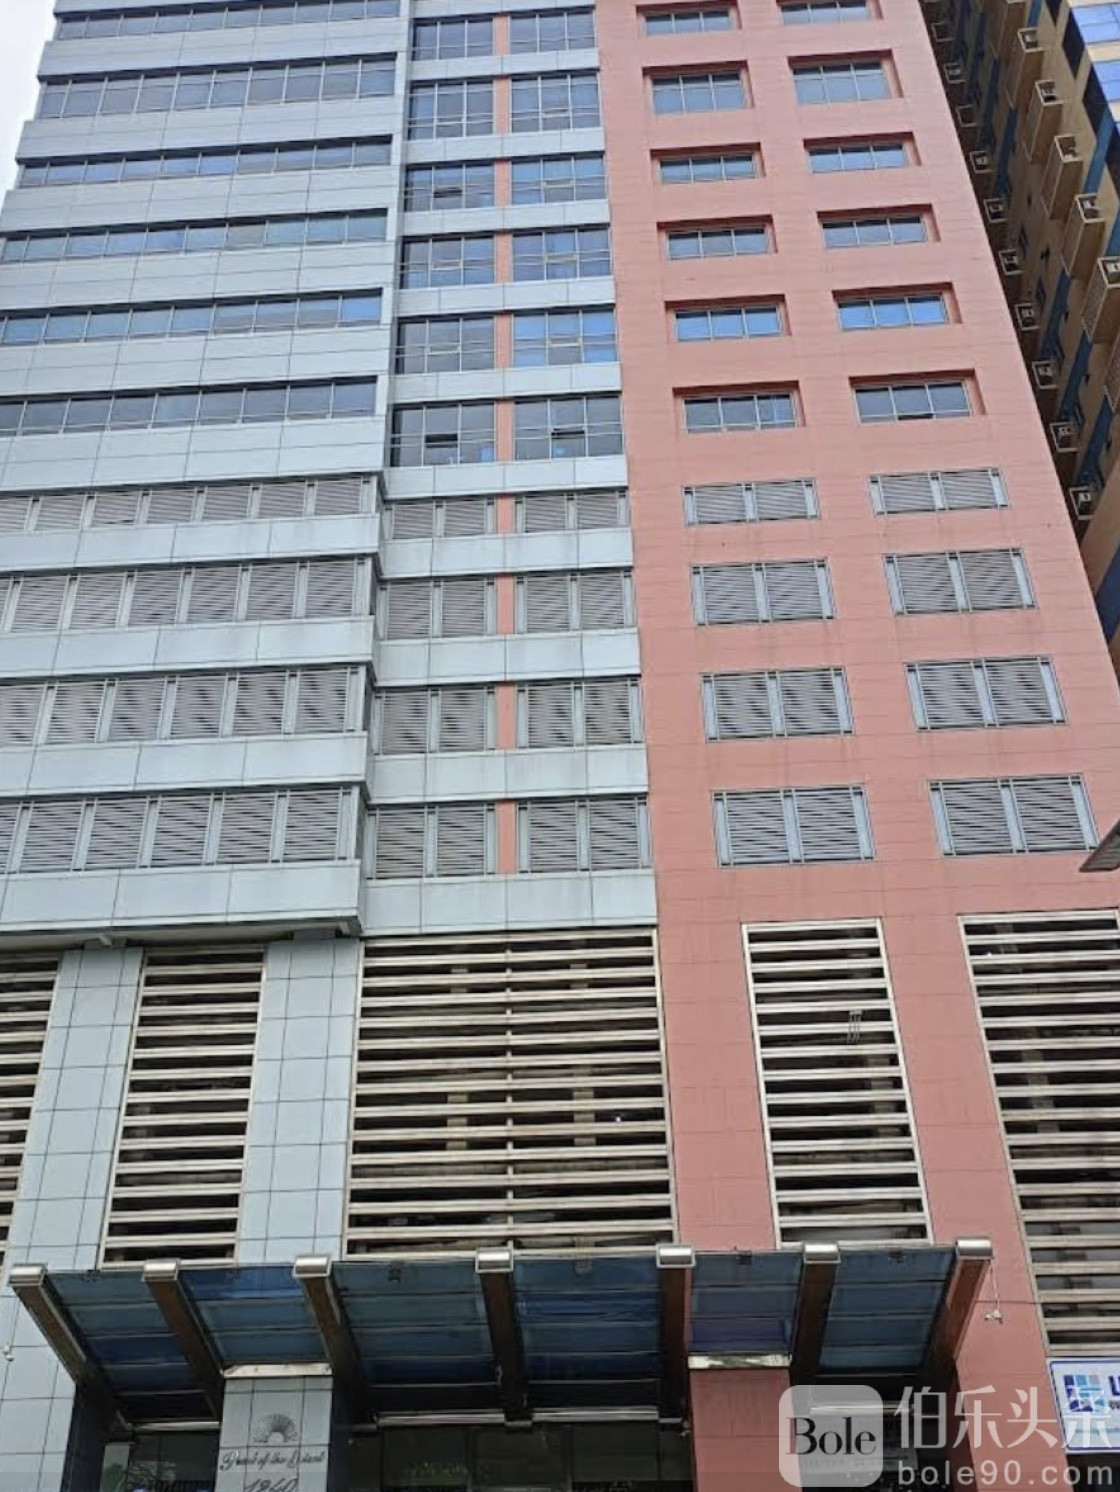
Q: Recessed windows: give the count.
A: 12